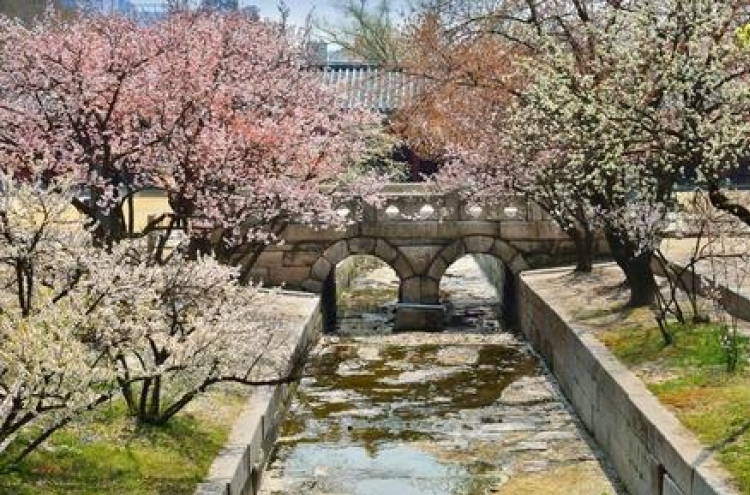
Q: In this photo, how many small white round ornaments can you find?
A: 5